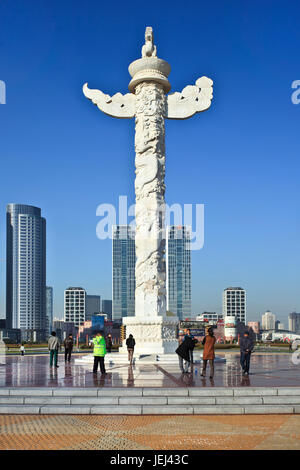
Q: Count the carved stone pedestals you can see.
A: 1